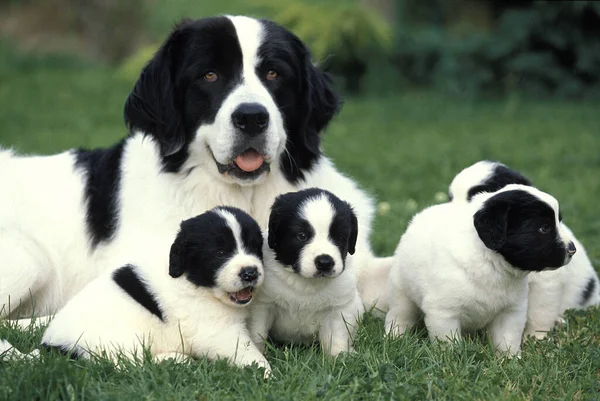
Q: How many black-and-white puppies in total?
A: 4